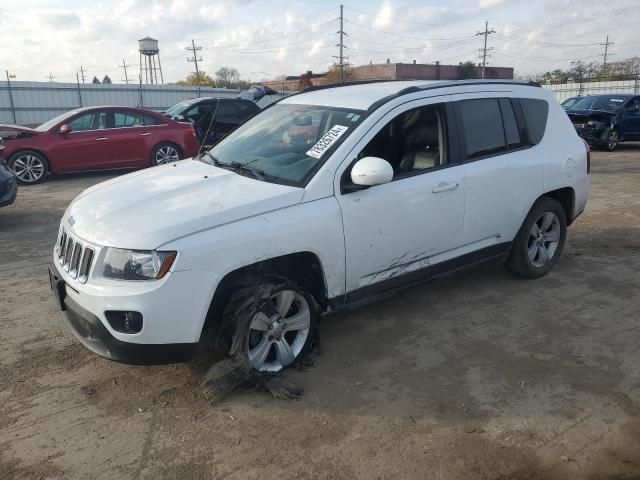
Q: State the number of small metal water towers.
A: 1